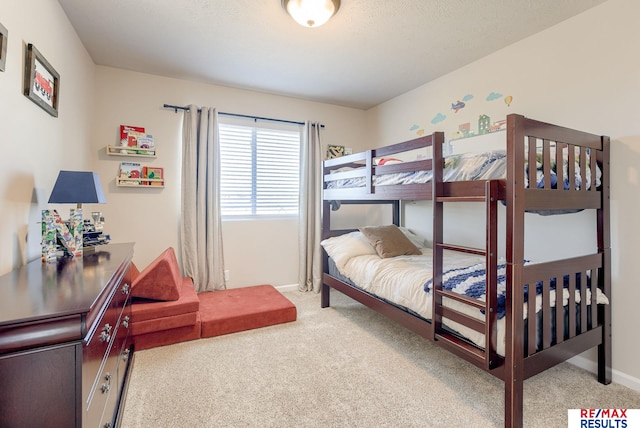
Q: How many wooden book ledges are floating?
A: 2